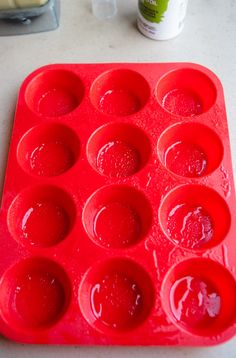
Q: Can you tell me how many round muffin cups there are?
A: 12